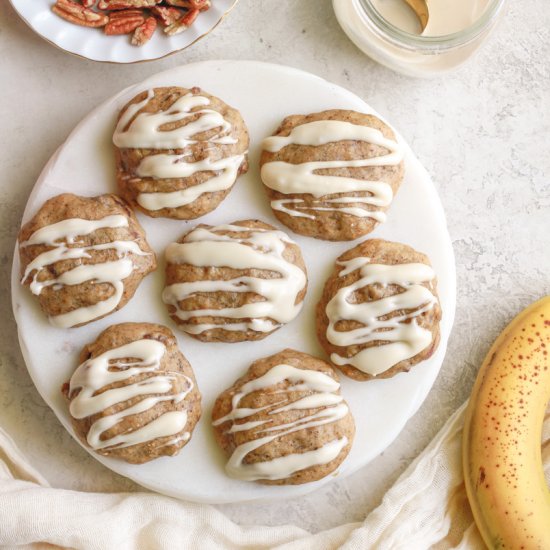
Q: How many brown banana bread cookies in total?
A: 7